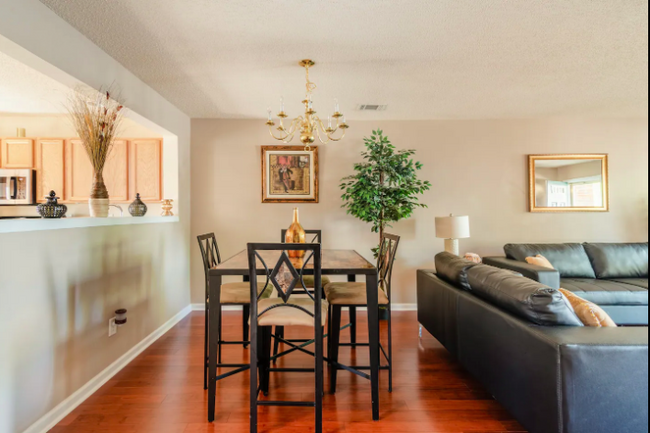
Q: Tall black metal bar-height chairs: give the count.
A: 4